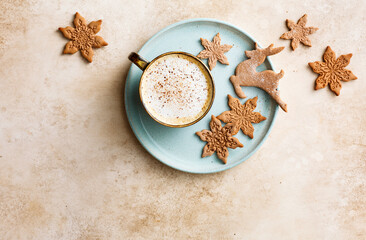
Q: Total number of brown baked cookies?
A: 7